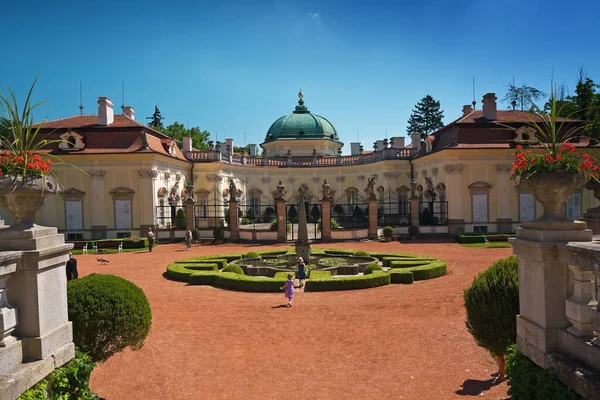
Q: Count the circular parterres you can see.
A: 1